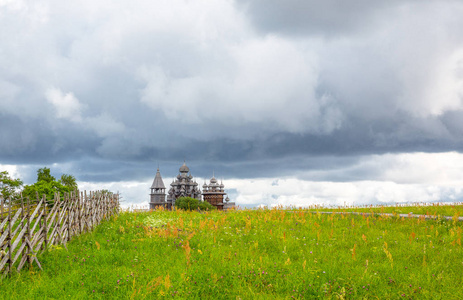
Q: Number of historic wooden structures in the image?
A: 3